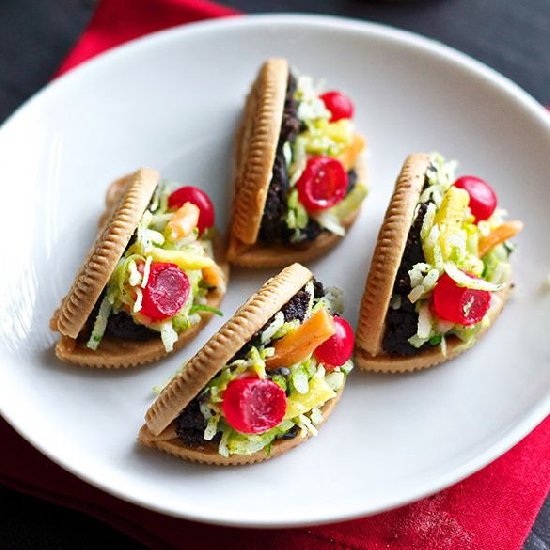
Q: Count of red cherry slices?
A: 8